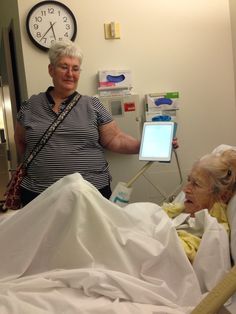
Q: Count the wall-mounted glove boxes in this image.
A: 3